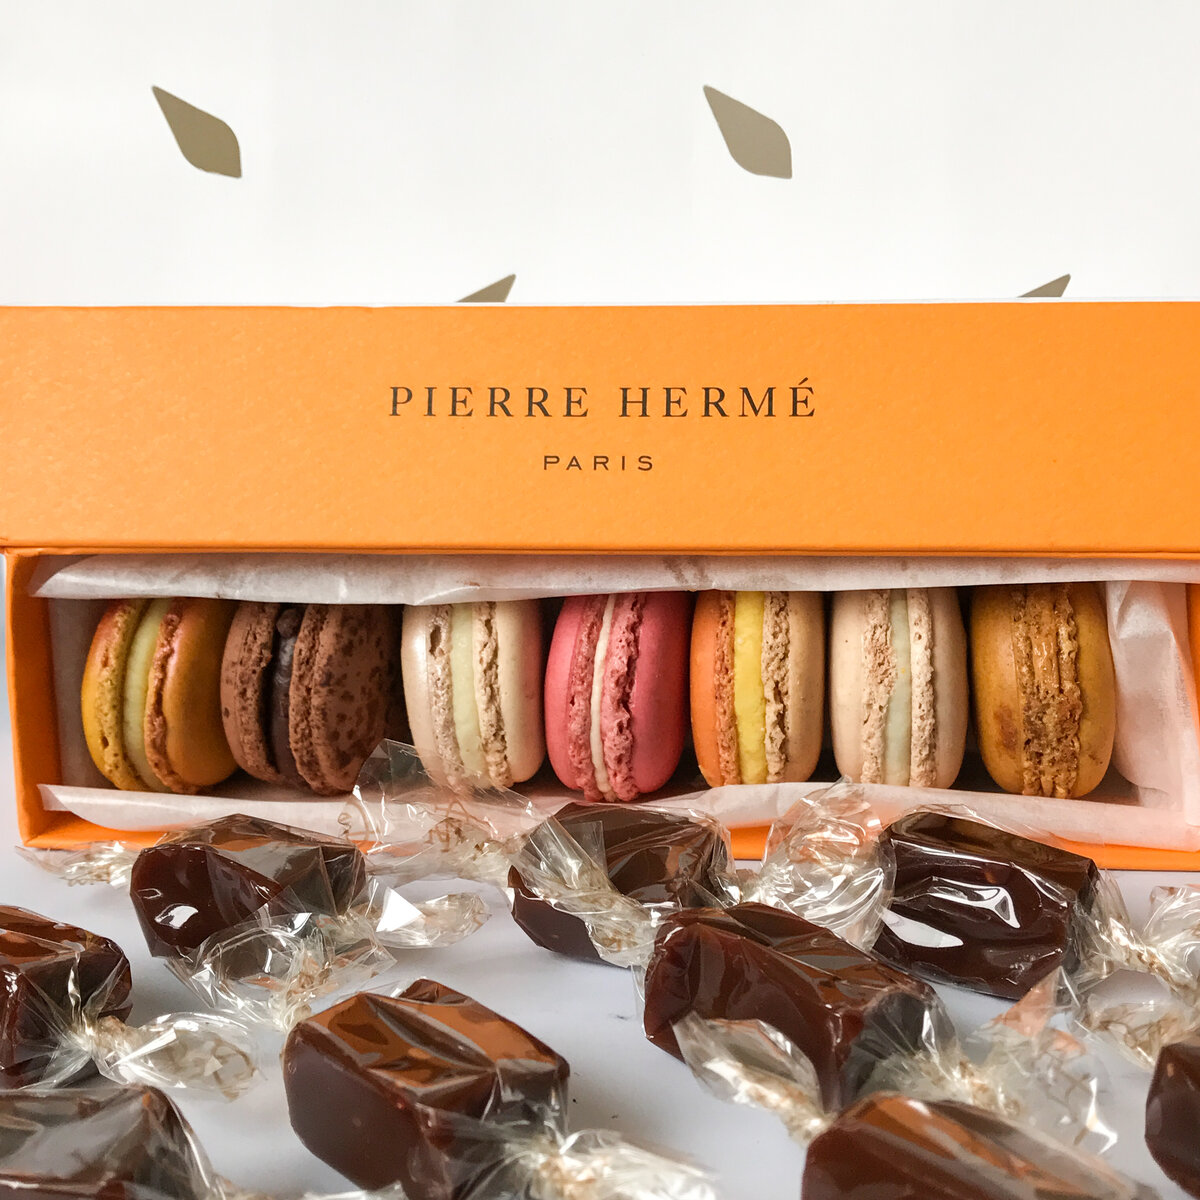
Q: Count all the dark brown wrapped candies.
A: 9